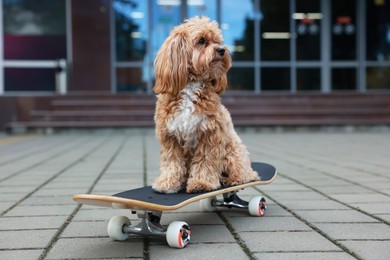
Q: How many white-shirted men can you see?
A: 0